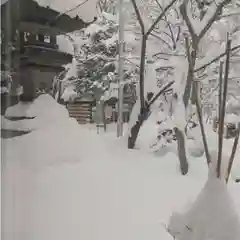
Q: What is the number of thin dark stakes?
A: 4